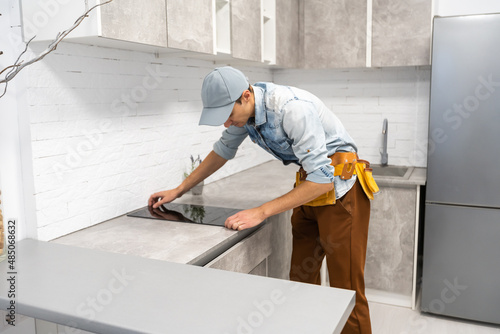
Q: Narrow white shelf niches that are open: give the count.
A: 2